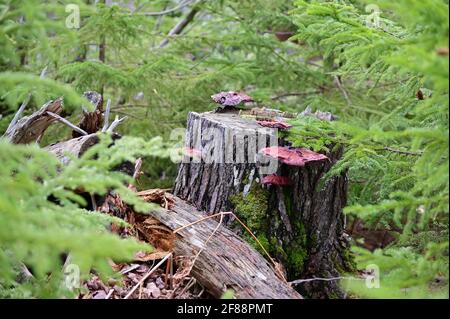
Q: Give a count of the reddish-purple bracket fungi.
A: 5